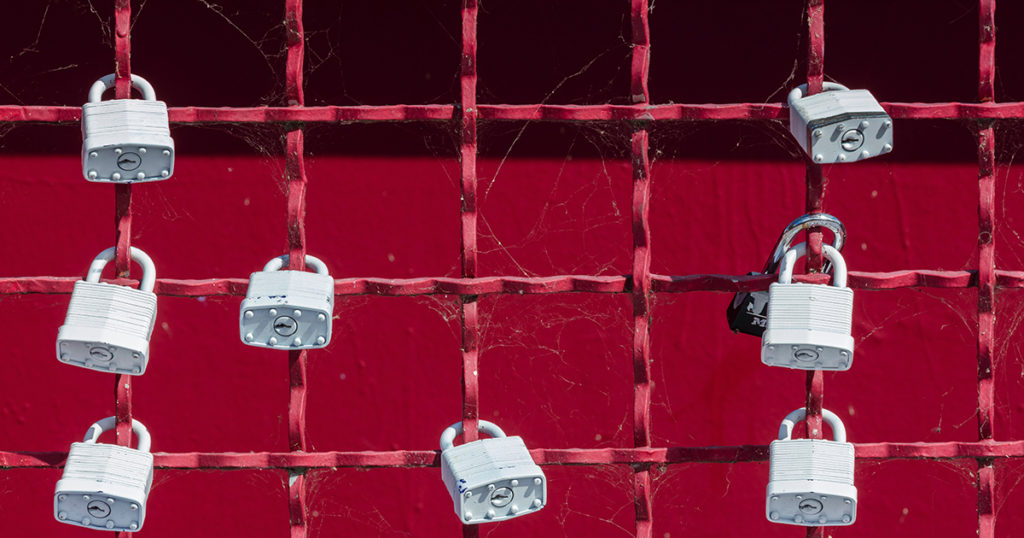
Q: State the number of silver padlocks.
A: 8